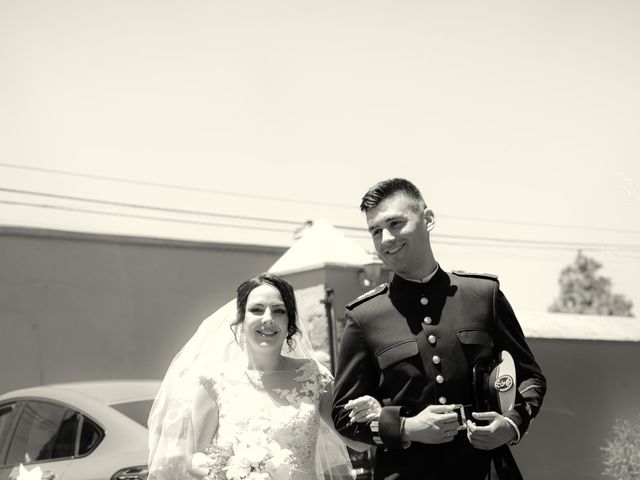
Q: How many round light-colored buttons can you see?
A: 6